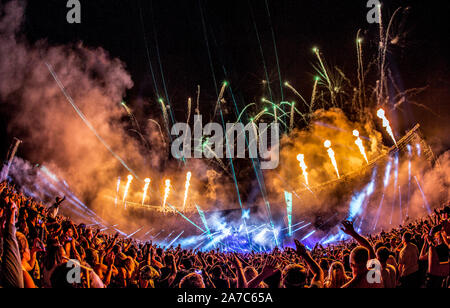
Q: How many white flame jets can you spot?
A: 8